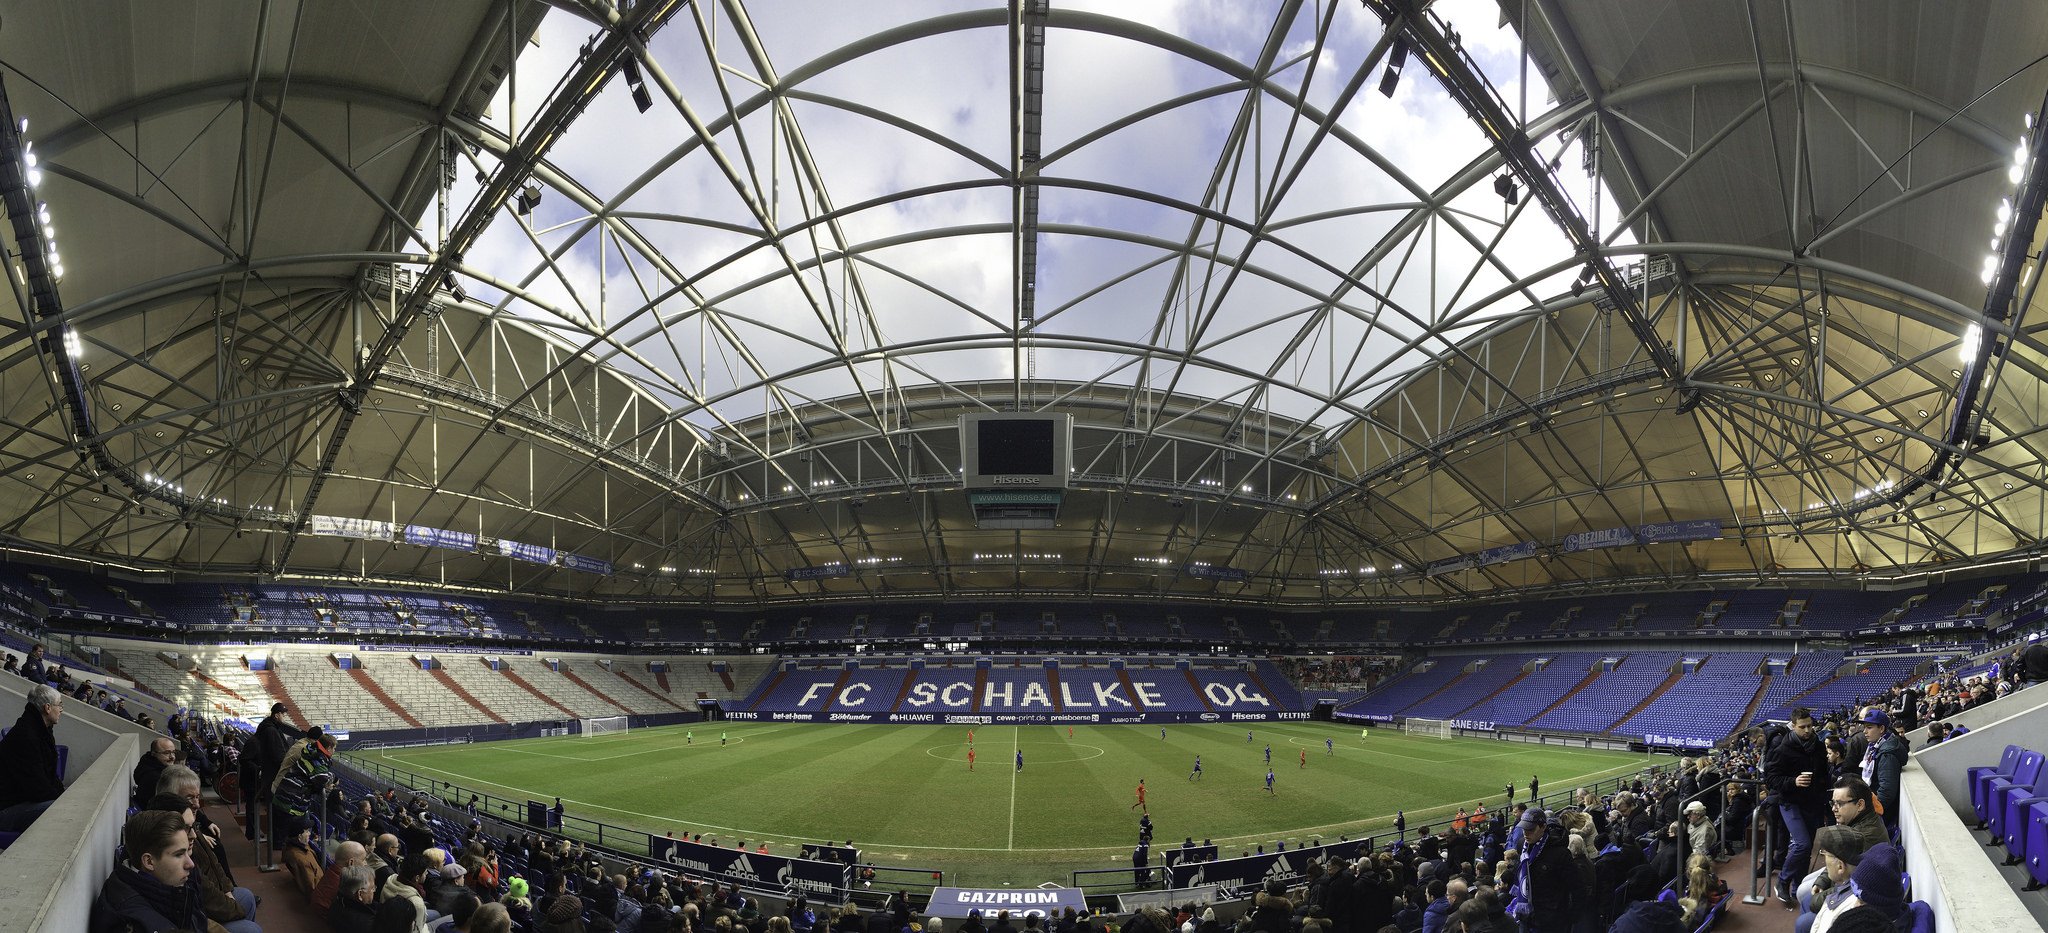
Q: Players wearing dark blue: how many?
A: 7